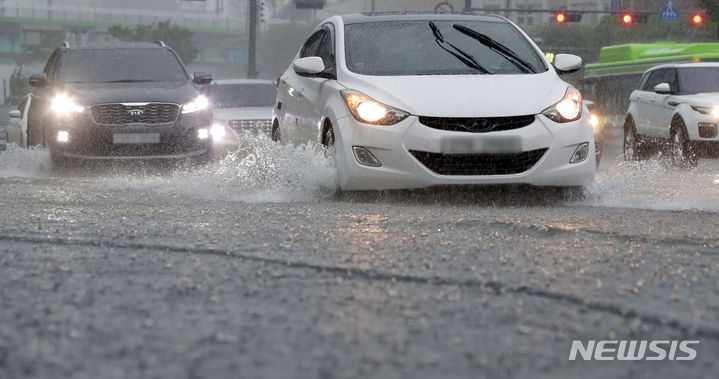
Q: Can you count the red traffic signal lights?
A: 3